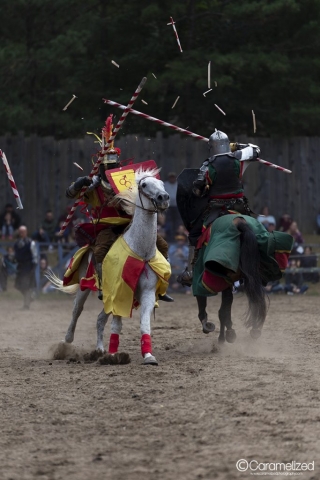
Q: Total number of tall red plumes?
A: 1